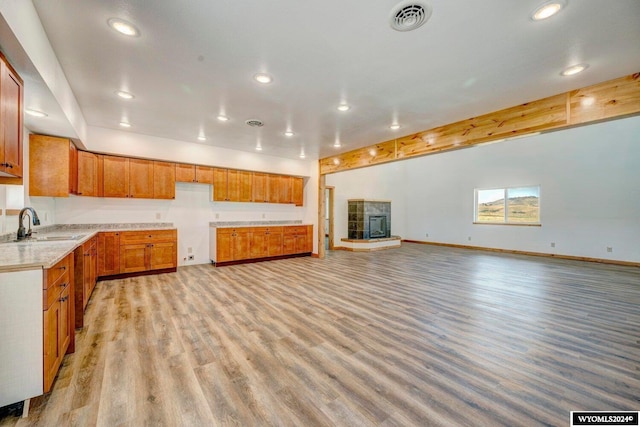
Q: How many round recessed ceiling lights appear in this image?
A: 15